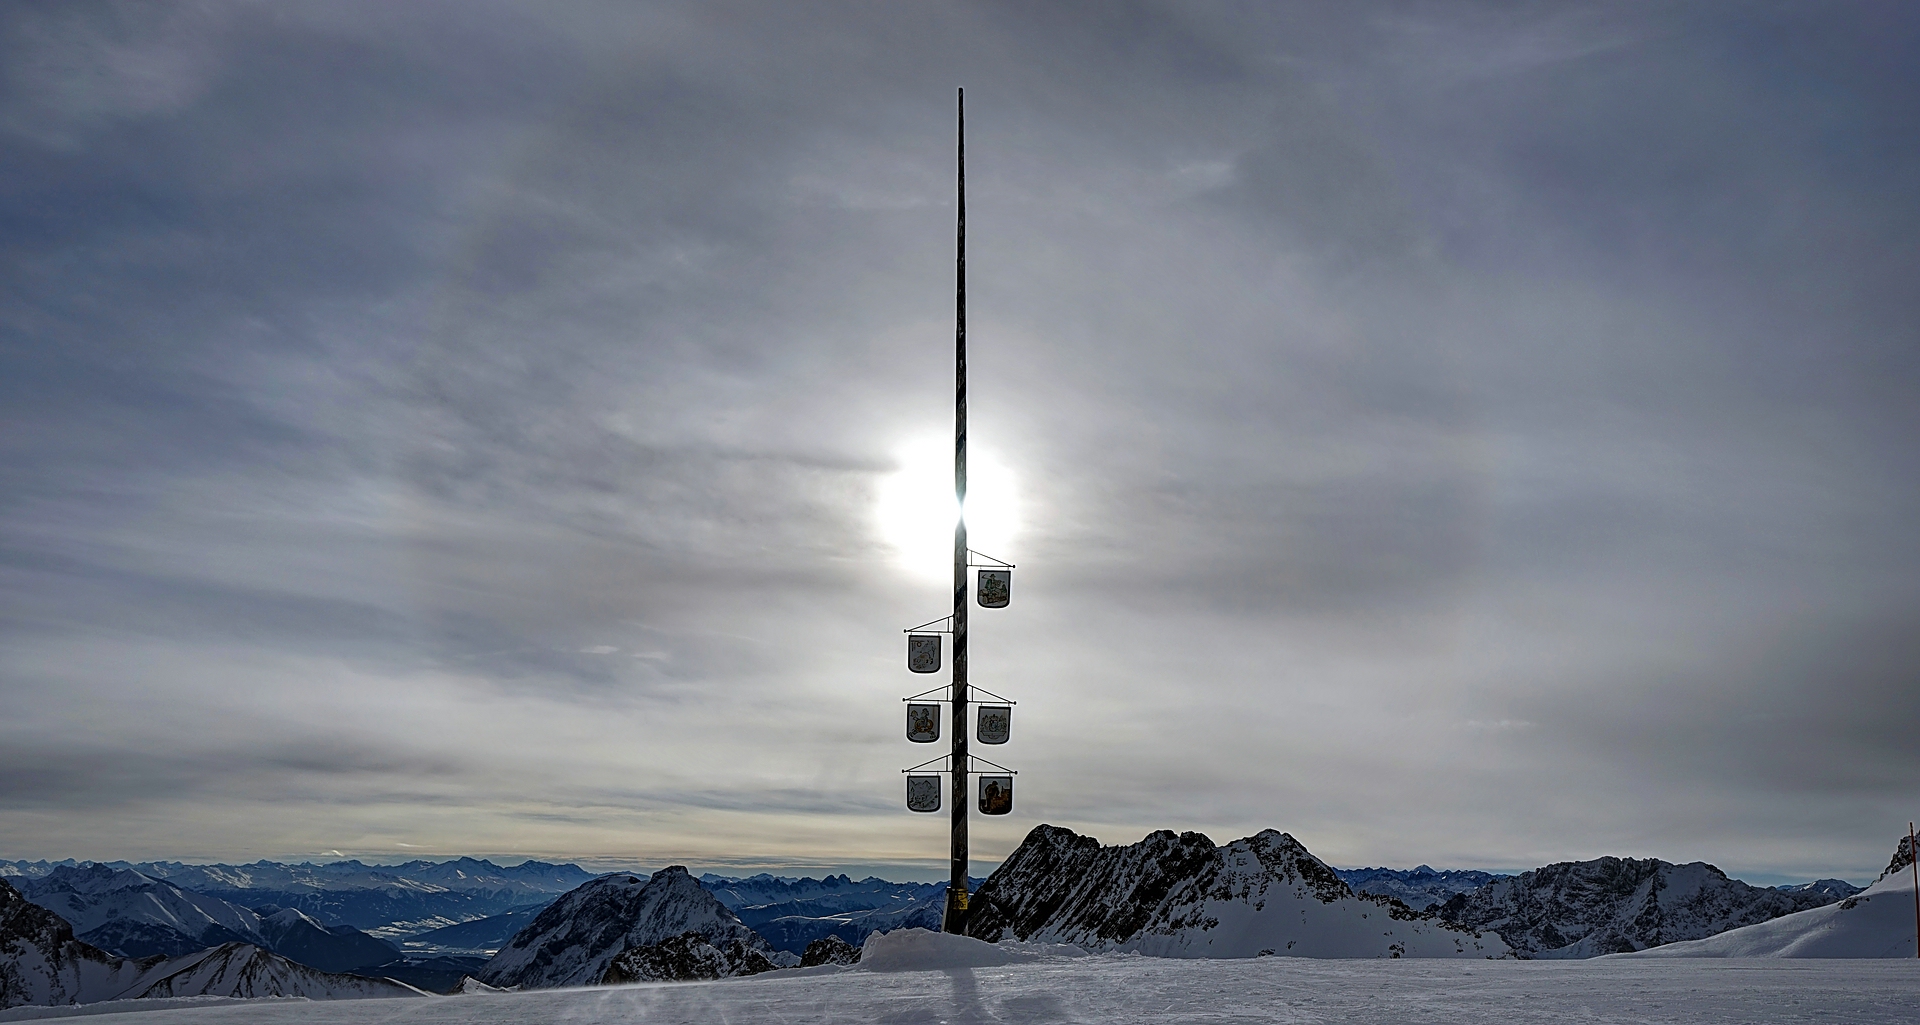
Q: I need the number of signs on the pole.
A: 6